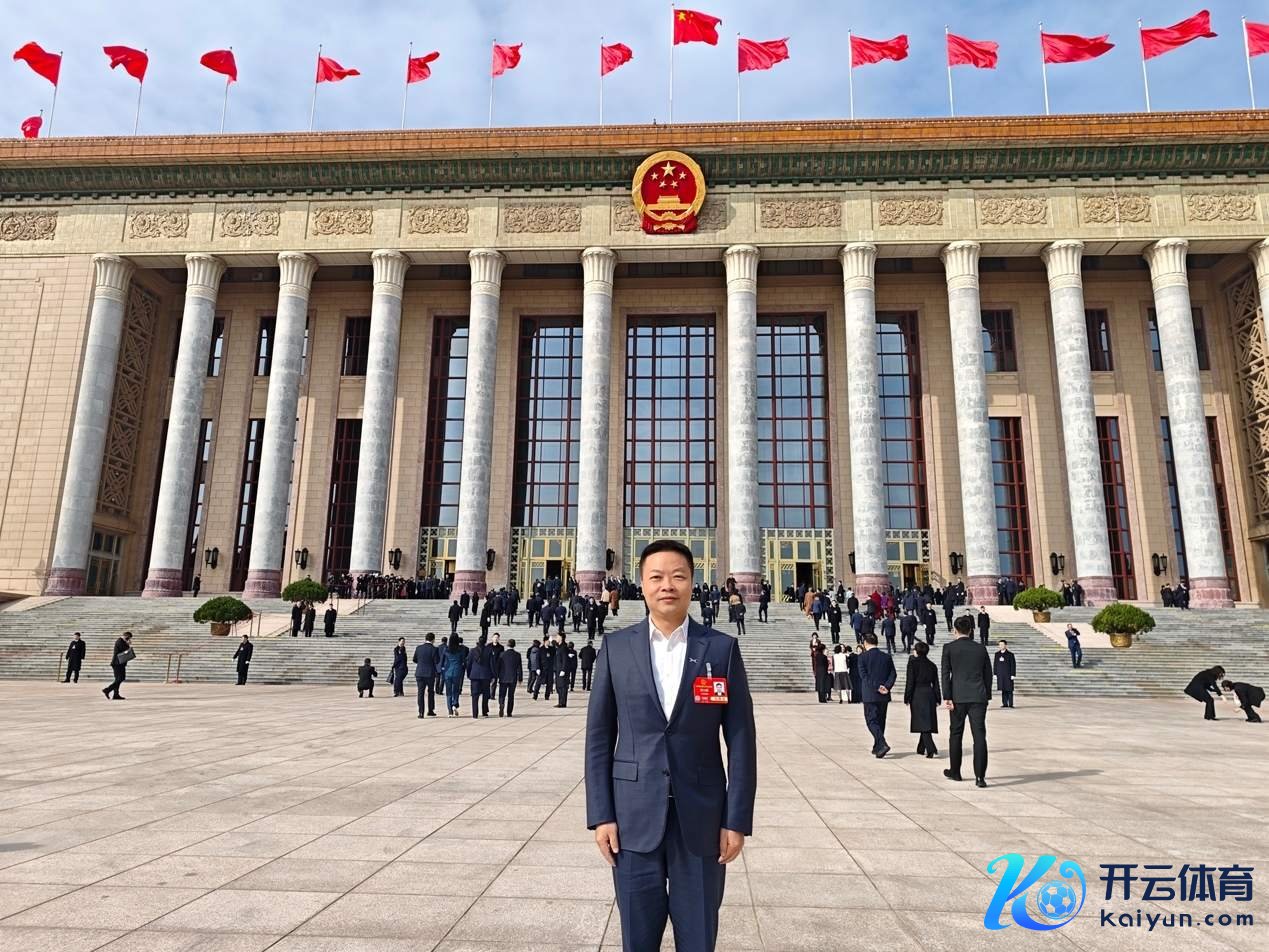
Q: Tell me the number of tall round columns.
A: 12